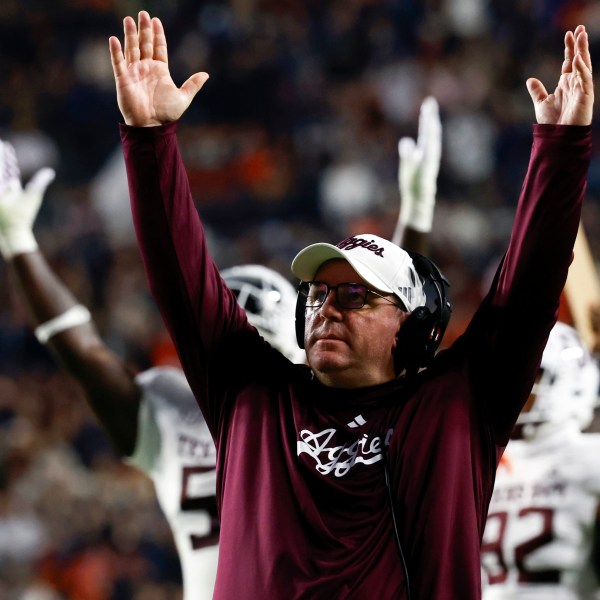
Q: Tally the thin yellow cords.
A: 0